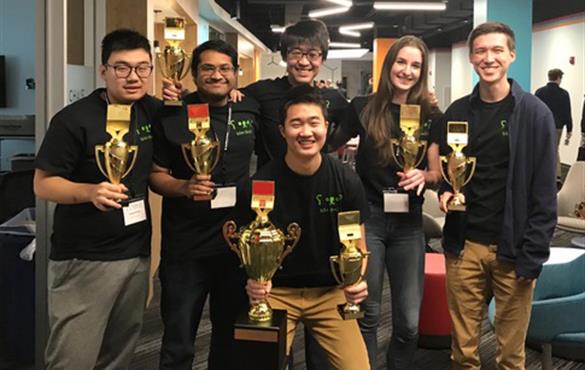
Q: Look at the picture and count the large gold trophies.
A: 1